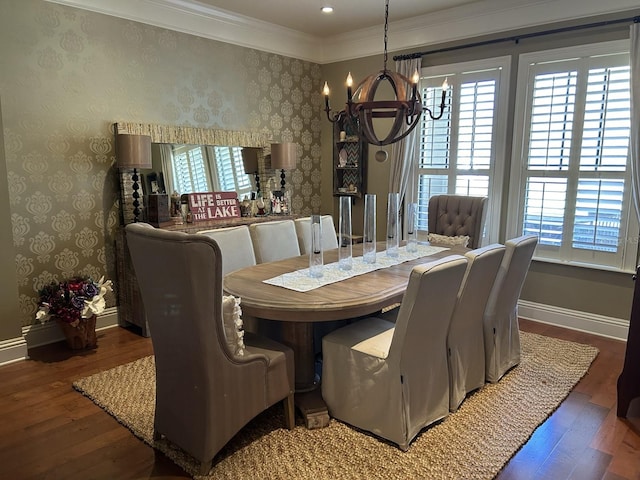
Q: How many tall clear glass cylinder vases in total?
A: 5